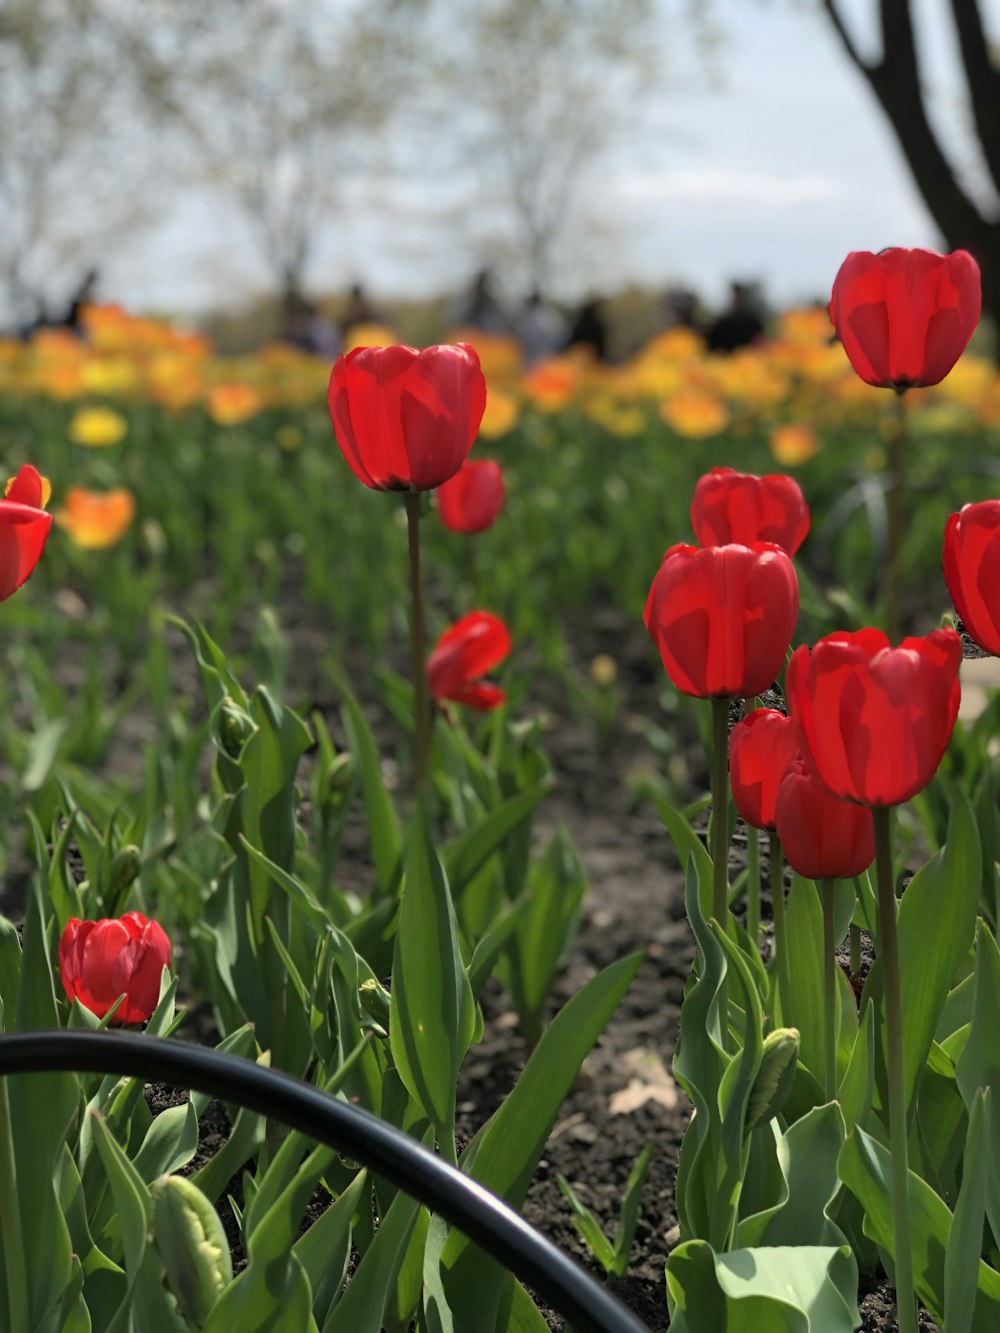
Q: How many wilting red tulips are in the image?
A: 1